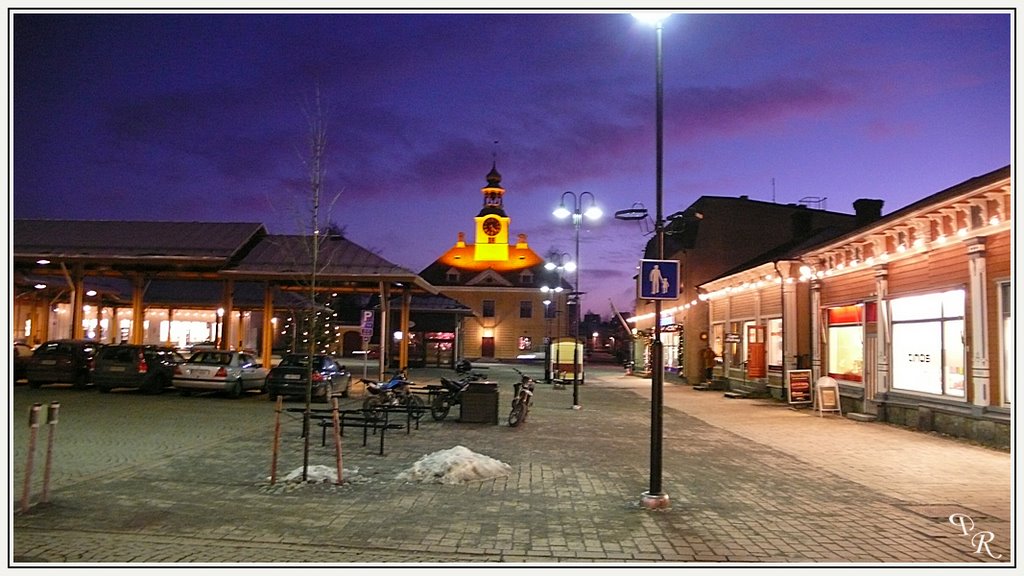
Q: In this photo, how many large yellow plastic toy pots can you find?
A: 0